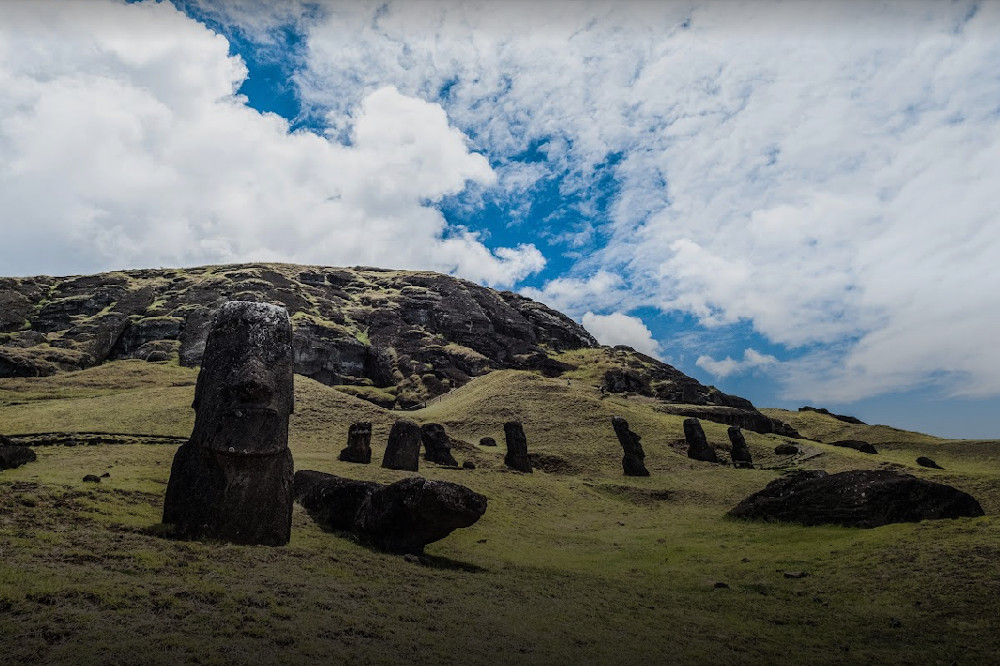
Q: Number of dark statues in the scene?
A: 8